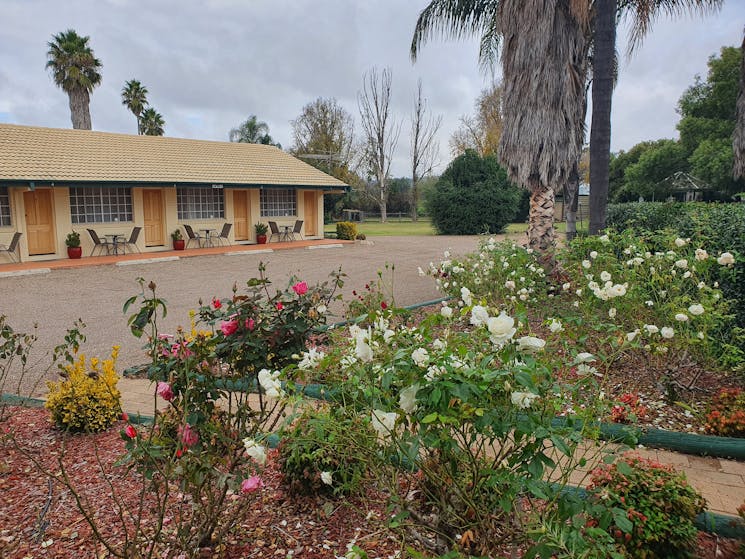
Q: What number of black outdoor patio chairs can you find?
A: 7